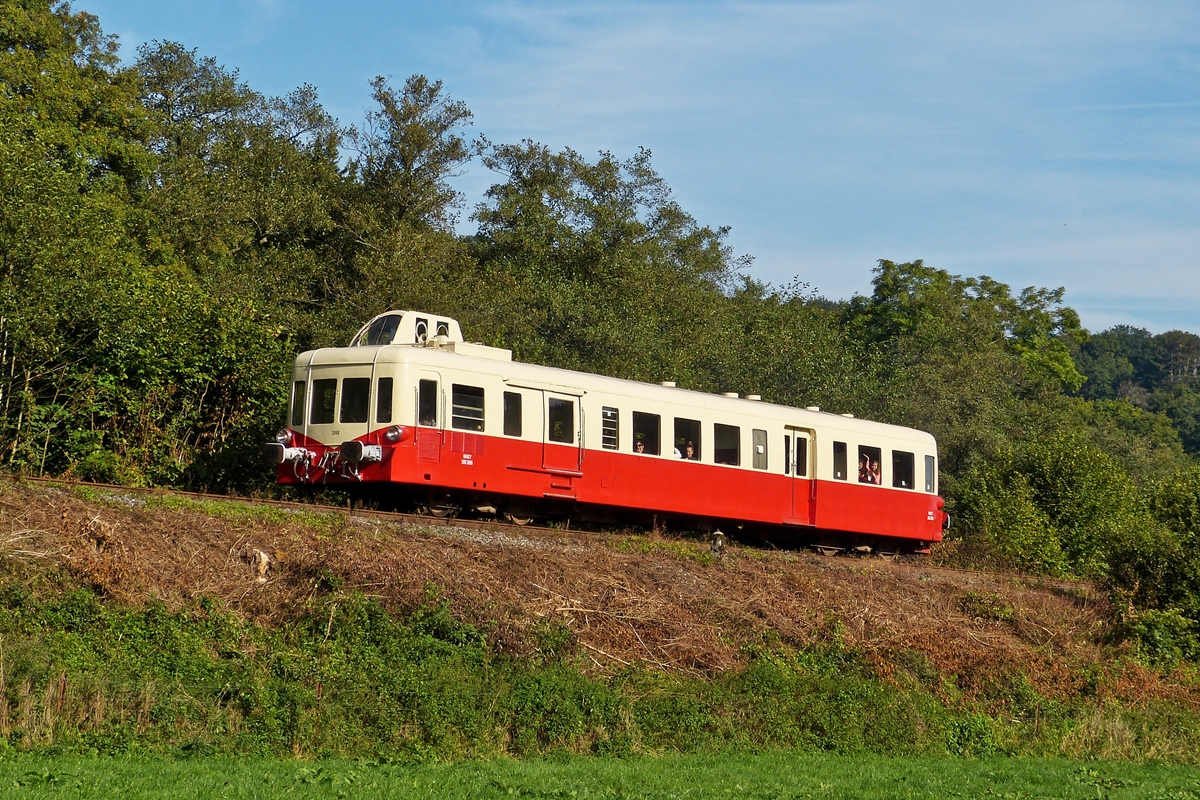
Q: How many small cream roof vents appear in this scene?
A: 5